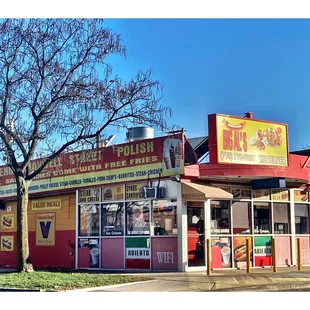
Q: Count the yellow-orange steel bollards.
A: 4